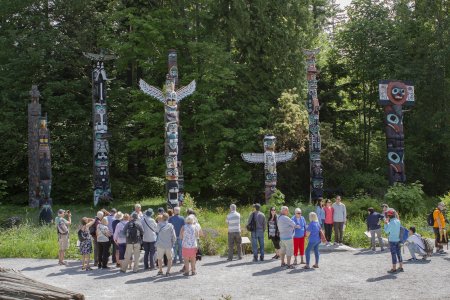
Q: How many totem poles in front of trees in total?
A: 7